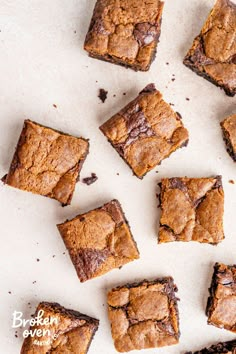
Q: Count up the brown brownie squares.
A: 11